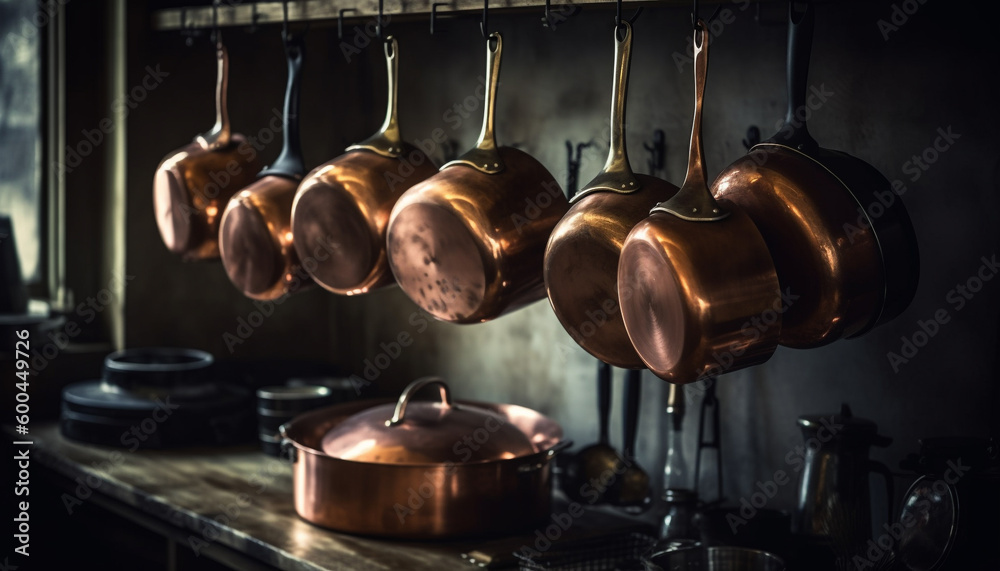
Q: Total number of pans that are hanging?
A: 7